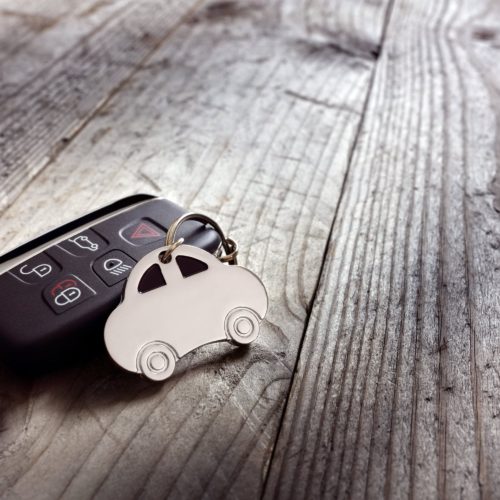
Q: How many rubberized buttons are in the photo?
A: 5